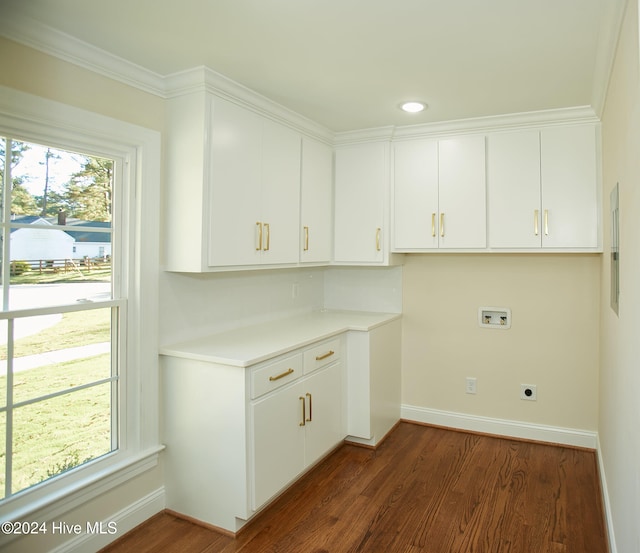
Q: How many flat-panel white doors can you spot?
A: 10